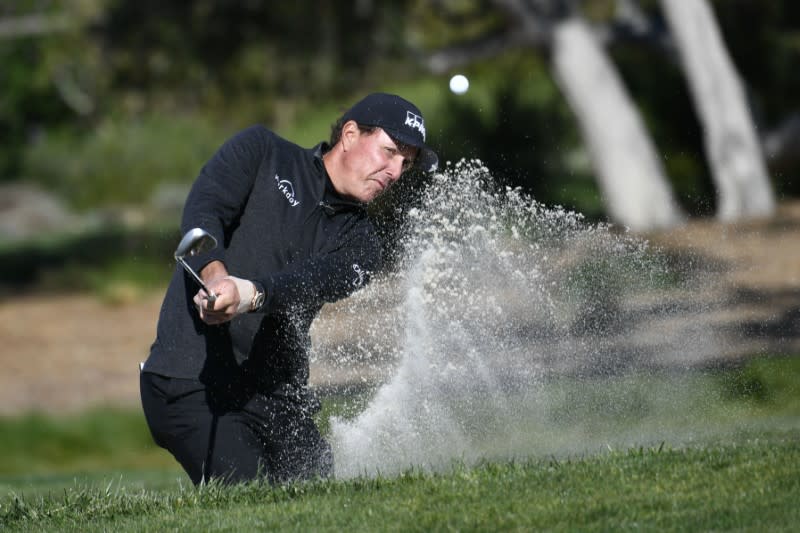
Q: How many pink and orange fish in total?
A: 0